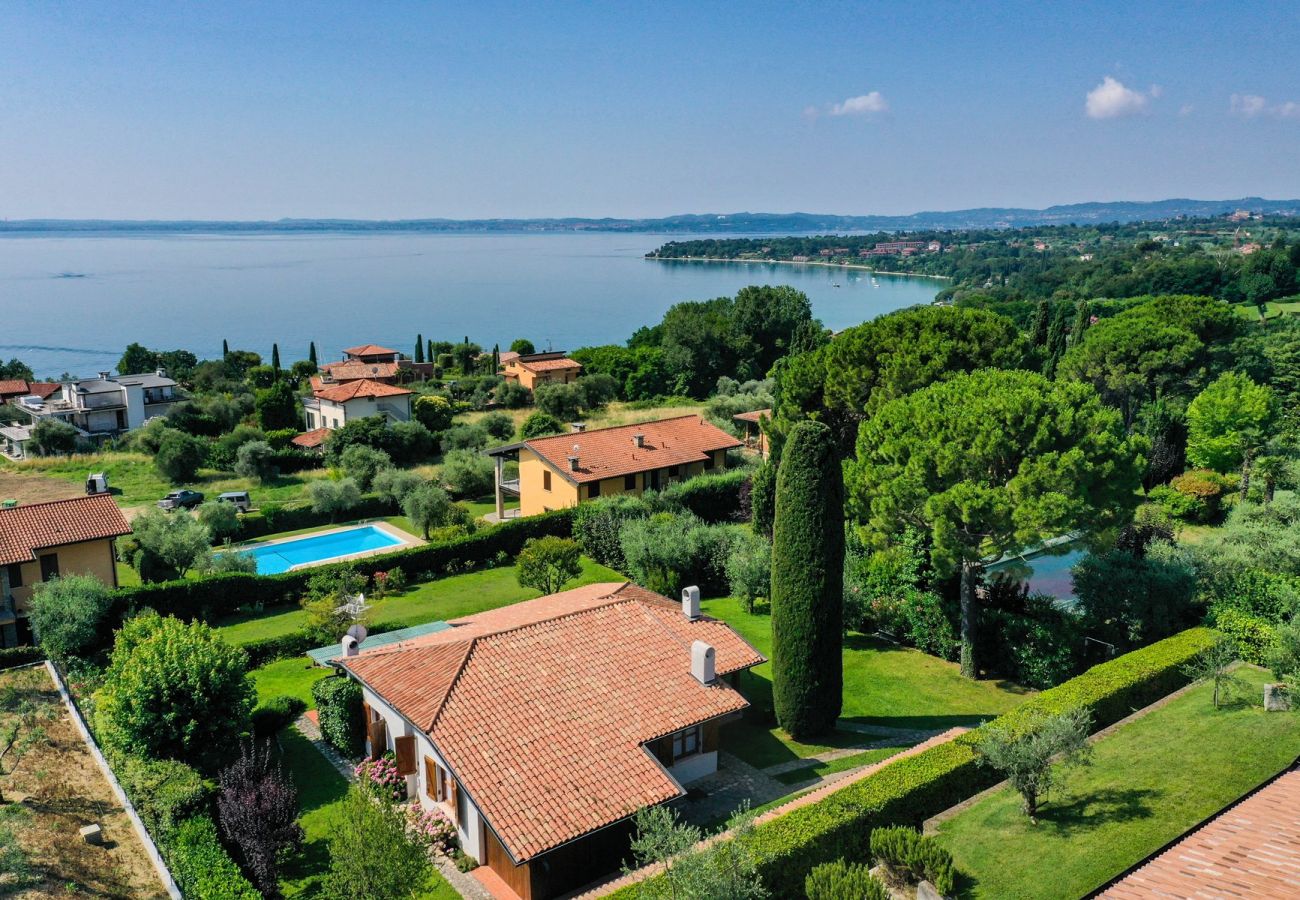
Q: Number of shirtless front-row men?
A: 0